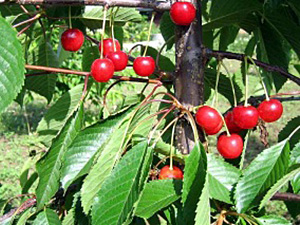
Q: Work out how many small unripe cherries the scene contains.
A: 0